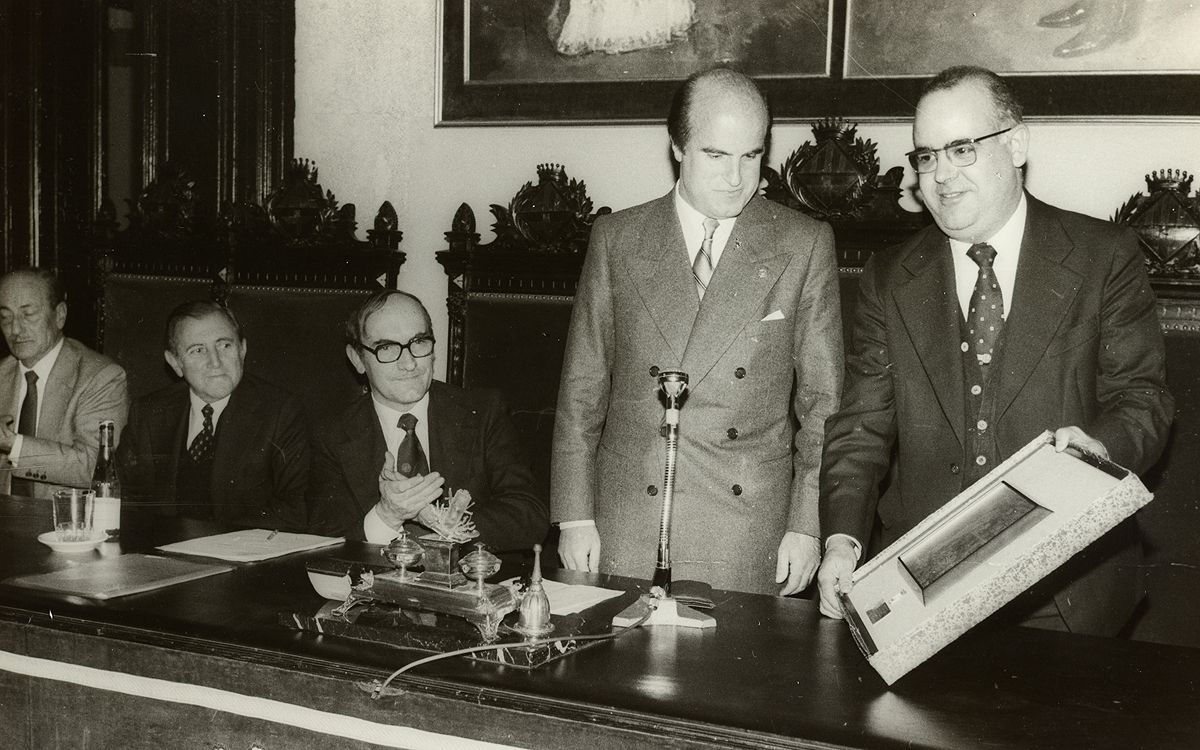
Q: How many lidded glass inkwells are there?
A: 2